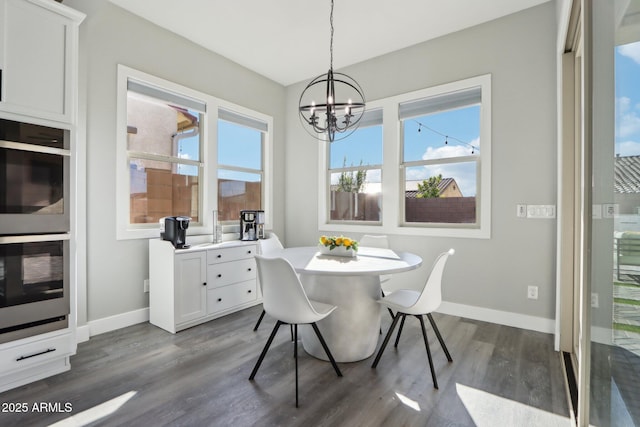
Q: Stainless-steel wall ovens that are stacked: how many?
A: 2